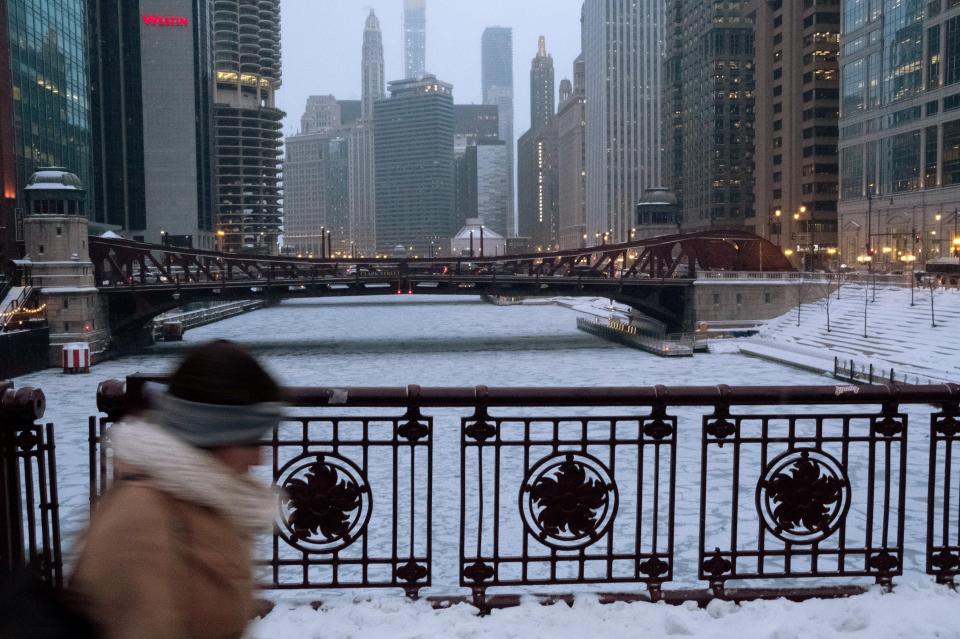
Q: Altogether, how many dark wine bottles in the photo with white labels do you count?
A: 0